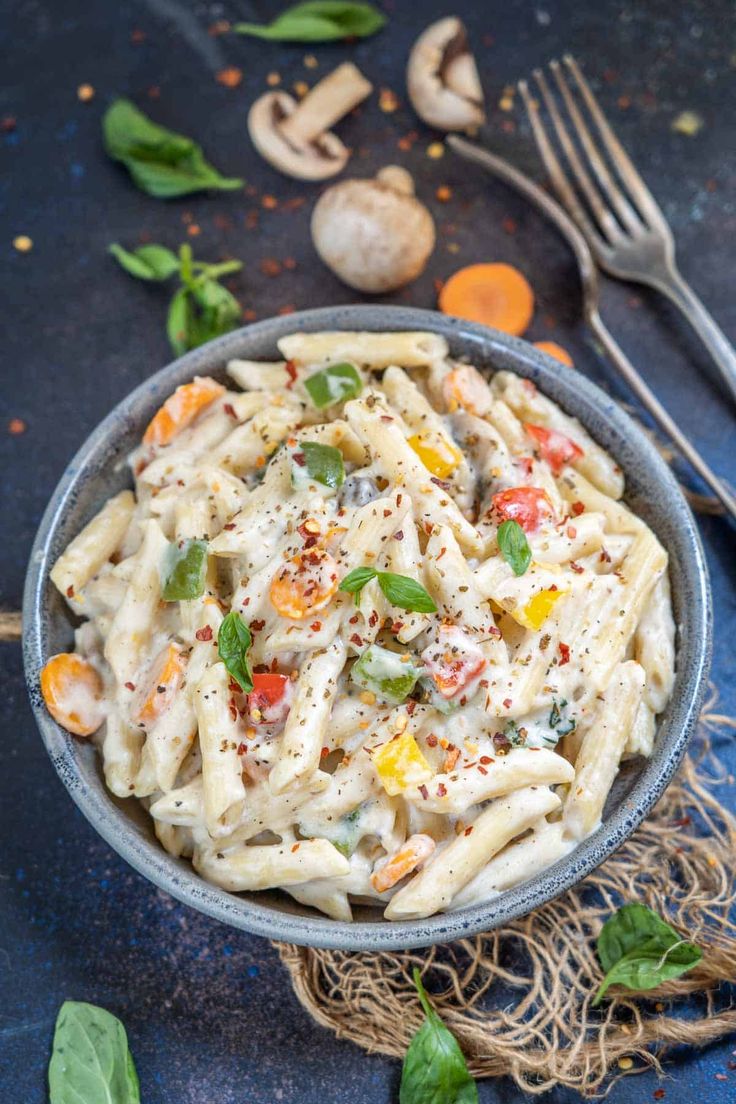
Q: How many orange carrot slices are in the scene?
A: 8